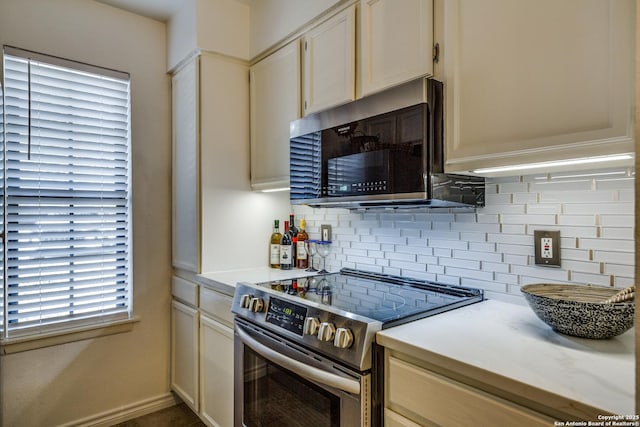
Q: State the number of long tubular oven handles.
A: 1